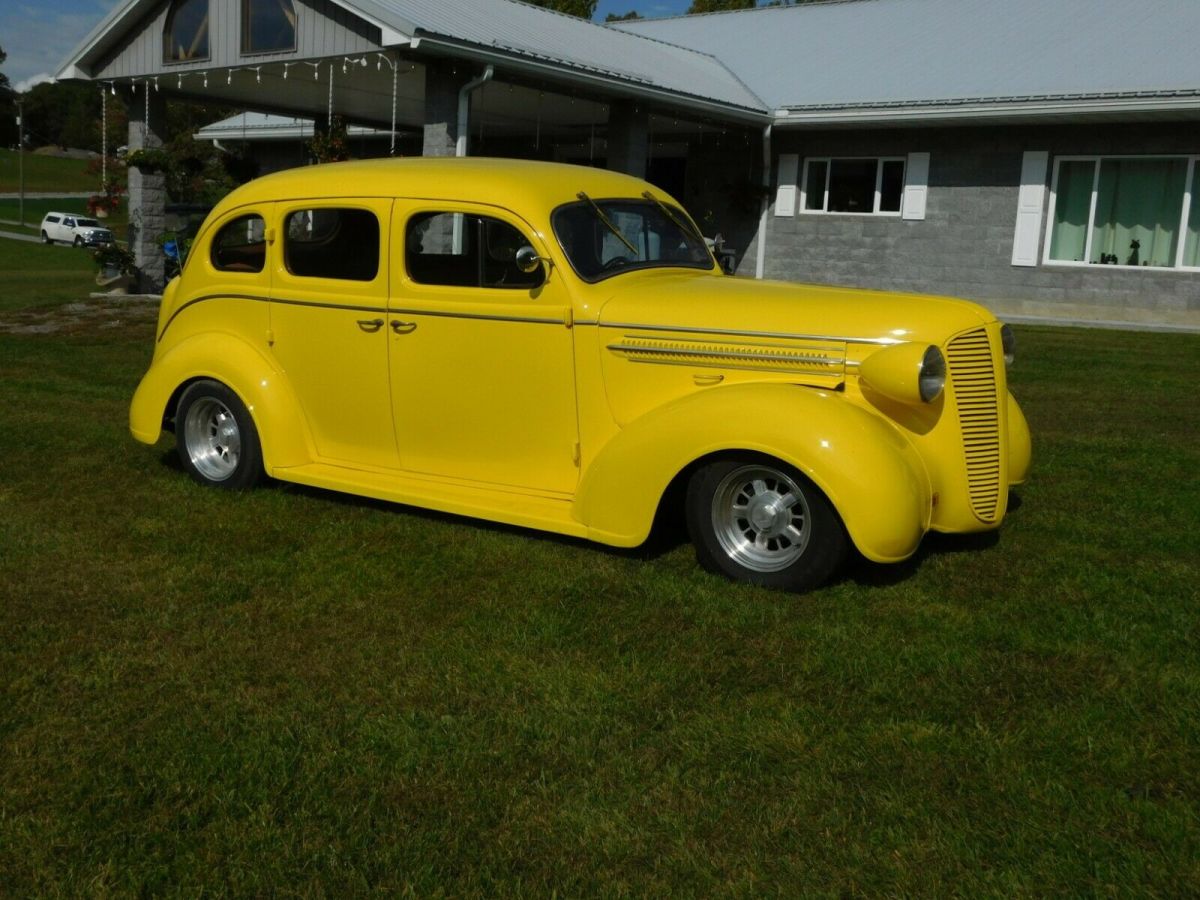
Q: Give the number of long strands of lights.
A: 4